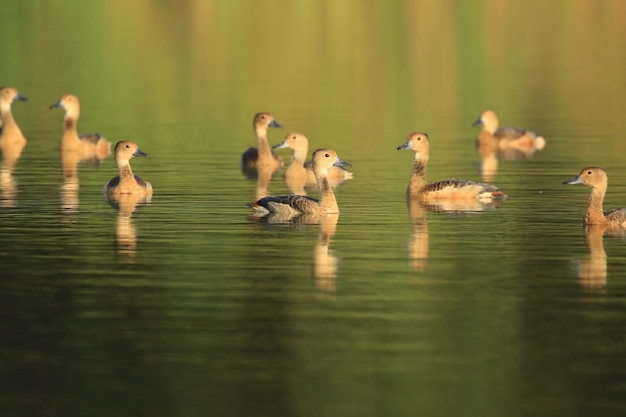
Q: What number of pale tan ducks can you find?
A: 9